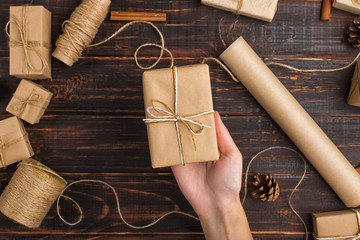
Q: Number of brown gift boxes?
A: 8